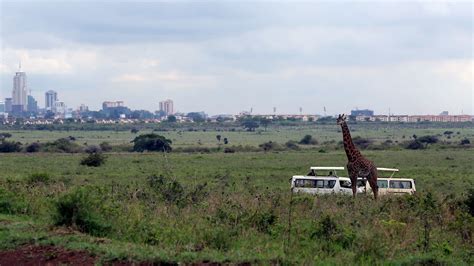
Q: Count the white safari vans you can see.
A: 2